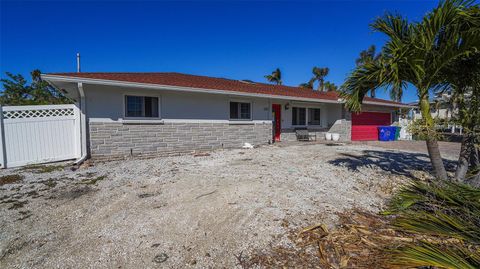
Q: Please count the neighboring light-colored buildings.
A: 1